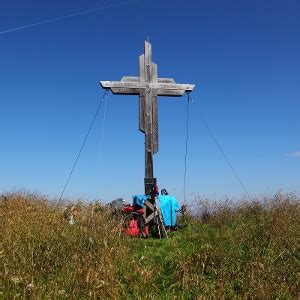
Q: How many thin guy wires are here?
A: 4